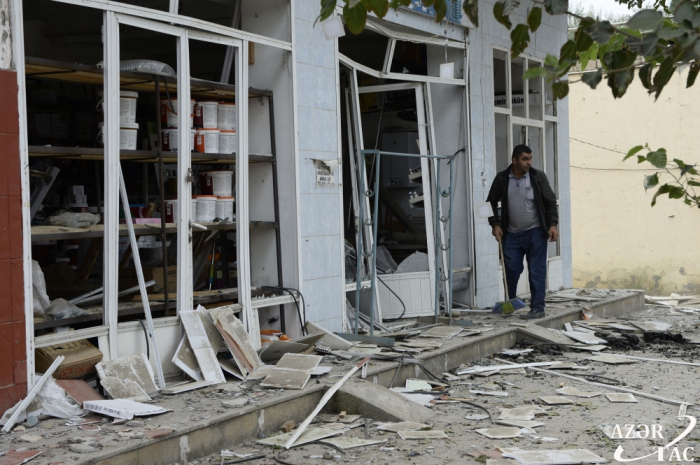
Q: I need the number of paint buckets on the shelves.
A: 12